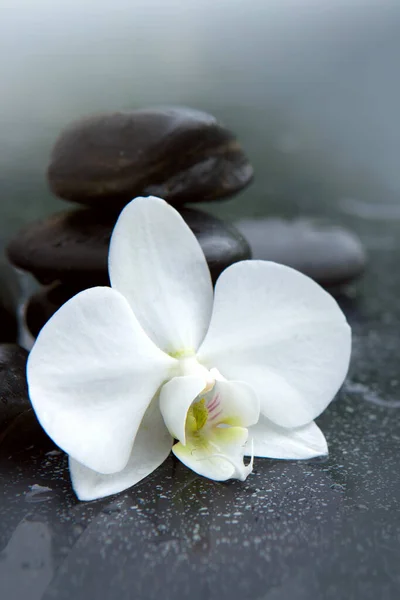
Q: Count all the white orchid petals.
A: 5